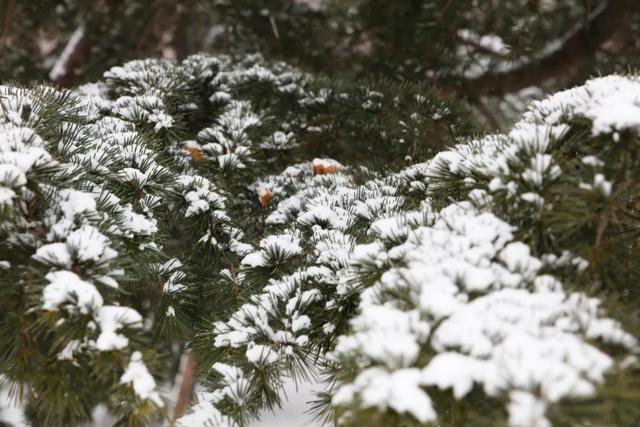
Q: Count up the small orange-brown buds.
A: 3